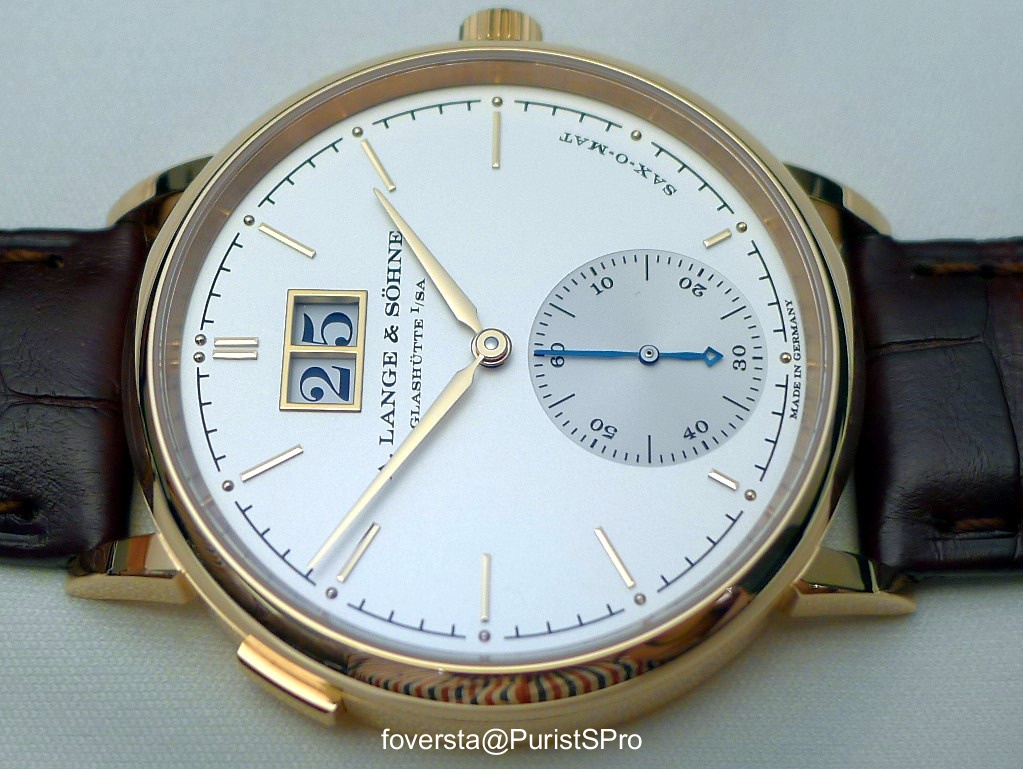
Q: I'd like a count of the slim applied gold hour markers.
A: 11